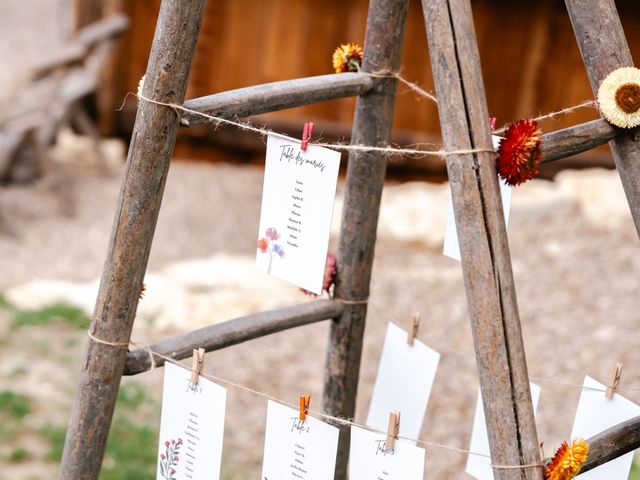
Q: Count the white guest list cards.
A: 8